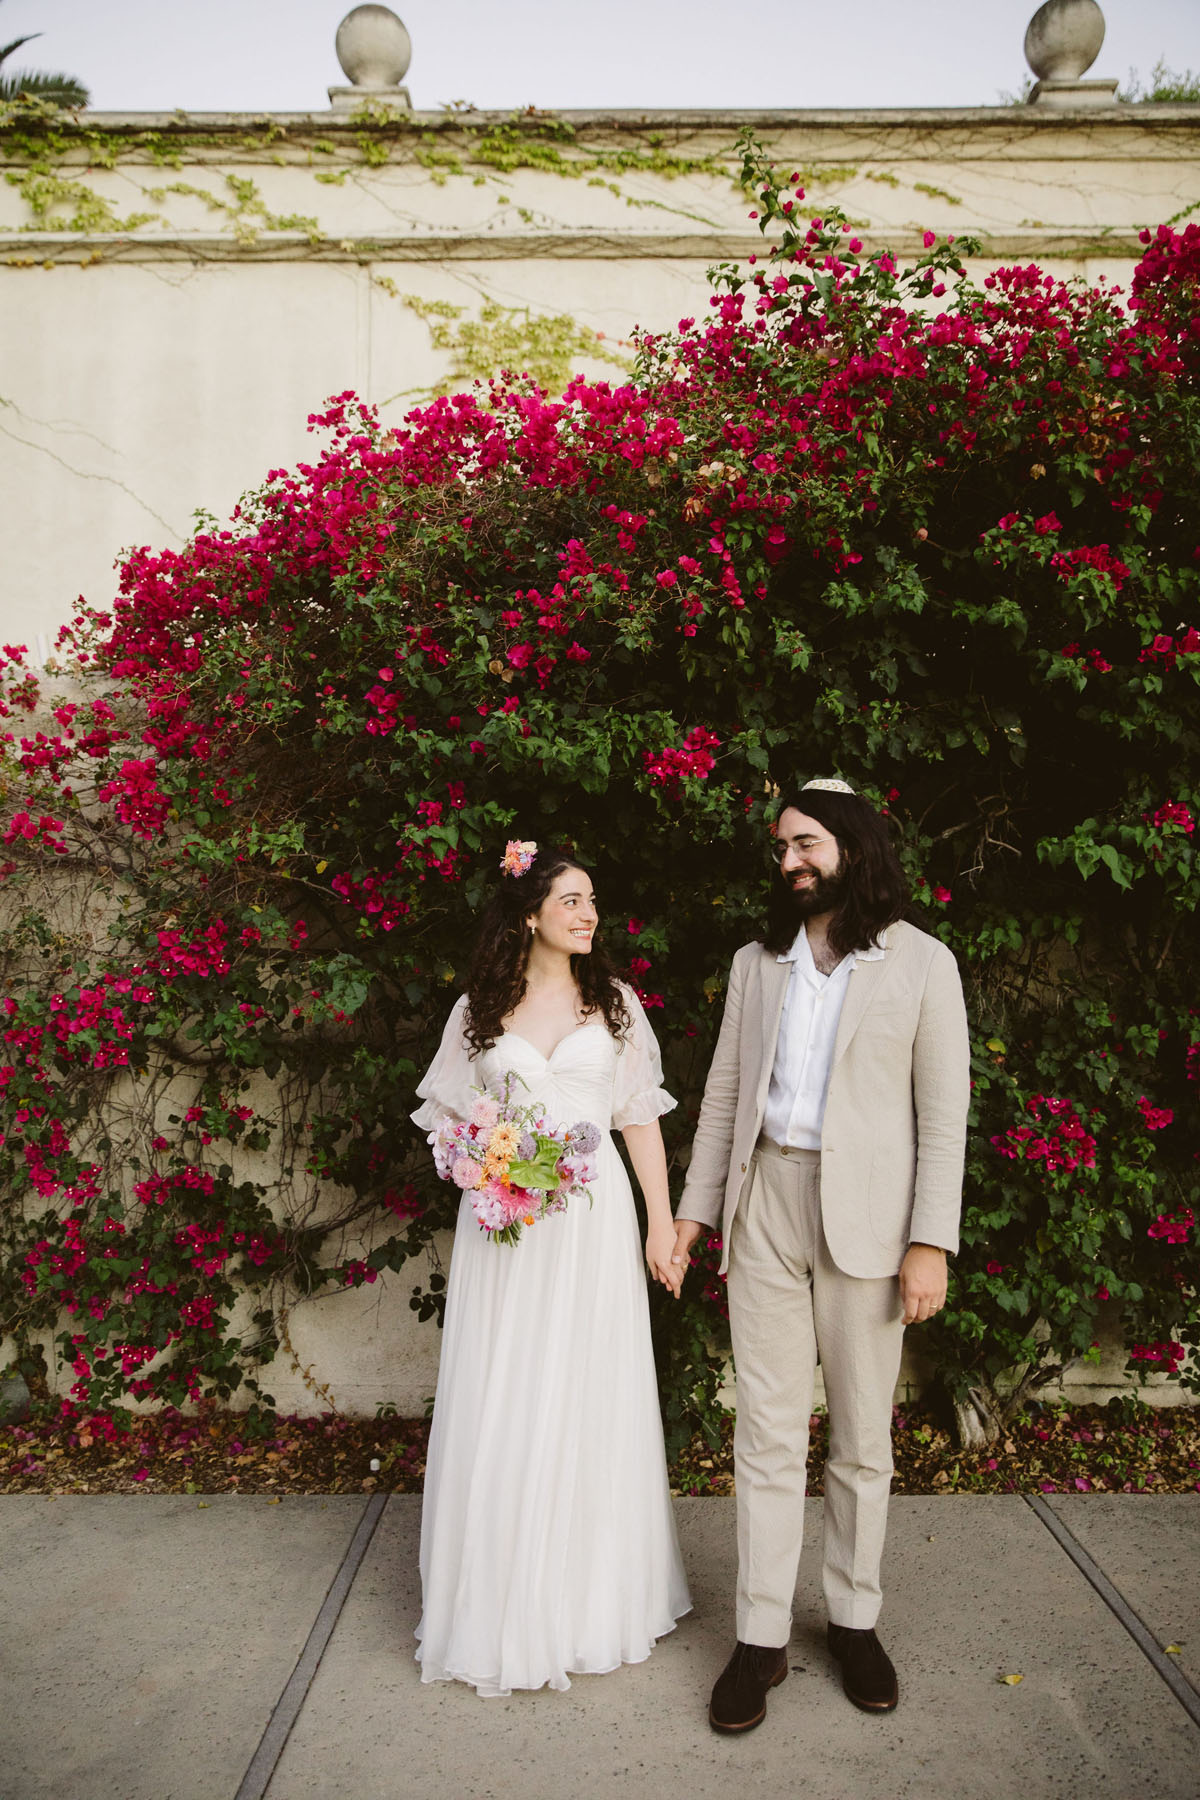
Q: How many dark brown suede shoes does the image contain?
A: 2